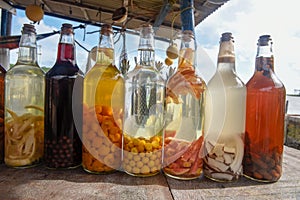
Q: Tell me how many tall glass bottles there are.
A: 7